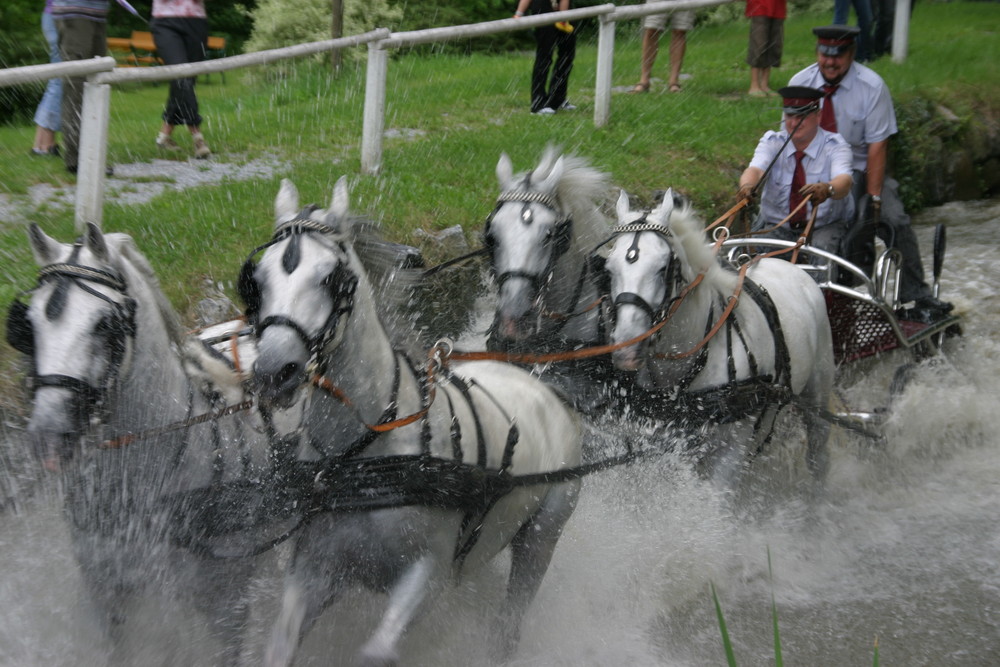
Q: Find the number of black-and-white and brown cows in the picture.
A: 0